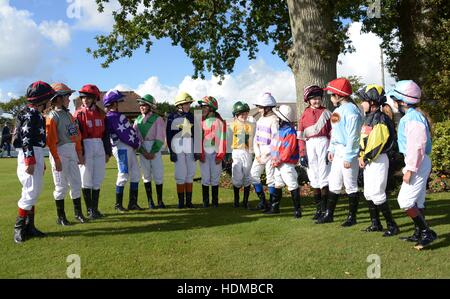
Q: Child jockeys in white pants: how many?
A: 14